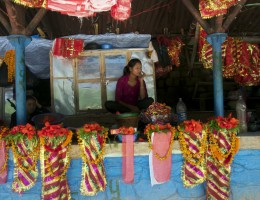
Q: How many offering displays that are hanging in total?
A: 8